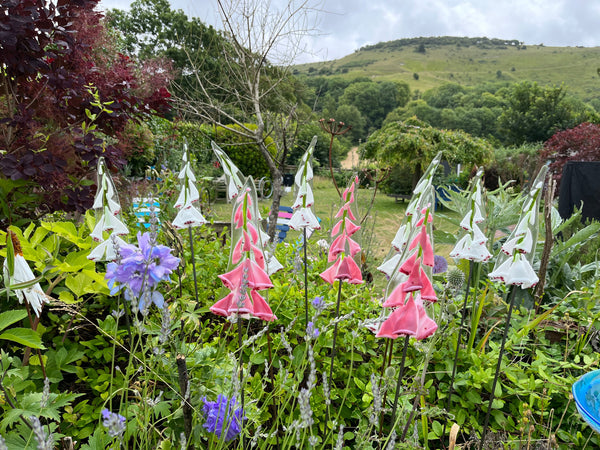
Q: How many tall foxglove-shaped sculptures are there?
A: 10